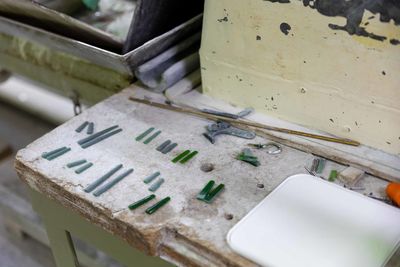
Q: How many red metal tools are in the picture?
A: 0